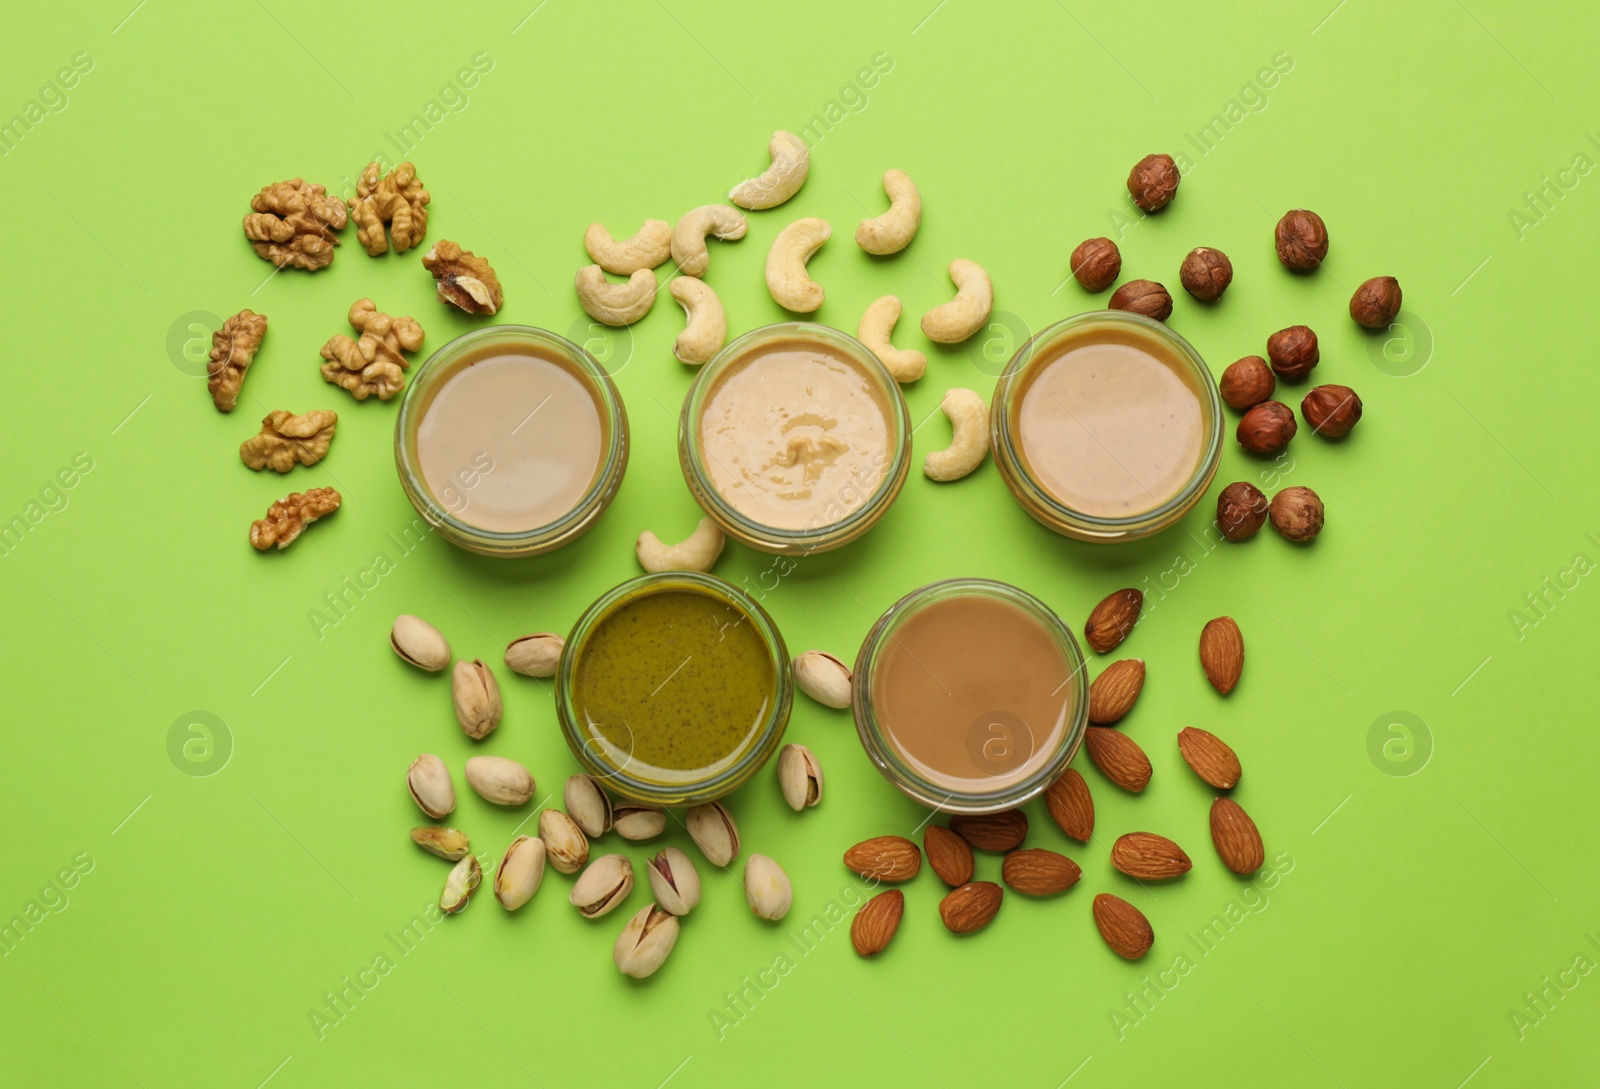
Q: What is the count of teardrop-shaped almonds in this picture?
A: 15